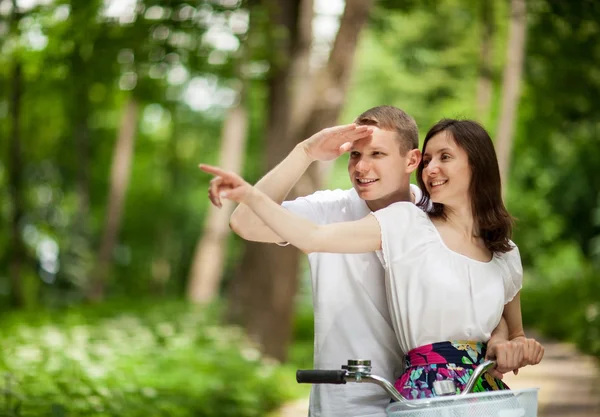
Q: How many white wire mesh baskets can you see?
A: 1